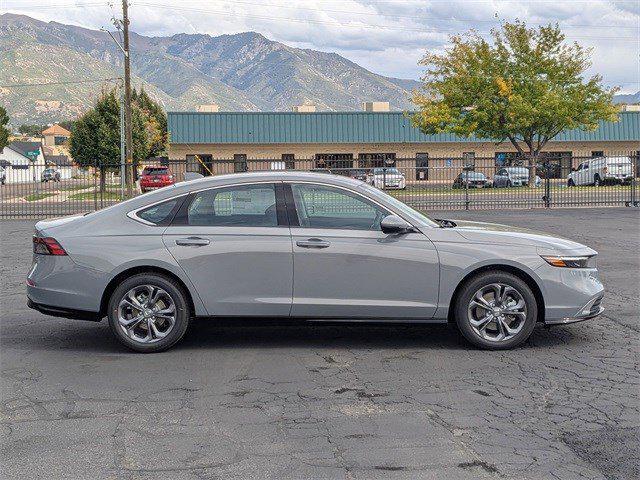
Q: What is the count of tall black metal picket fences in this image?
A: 1